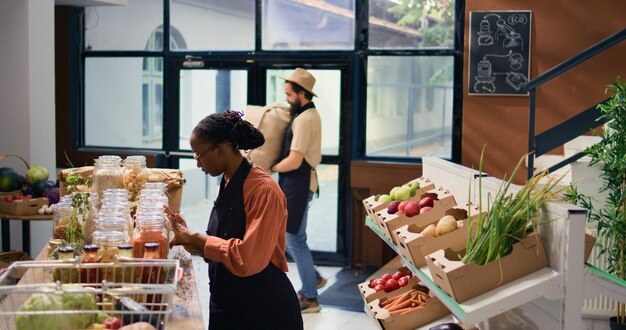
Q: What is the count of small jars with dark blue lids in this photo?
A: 4